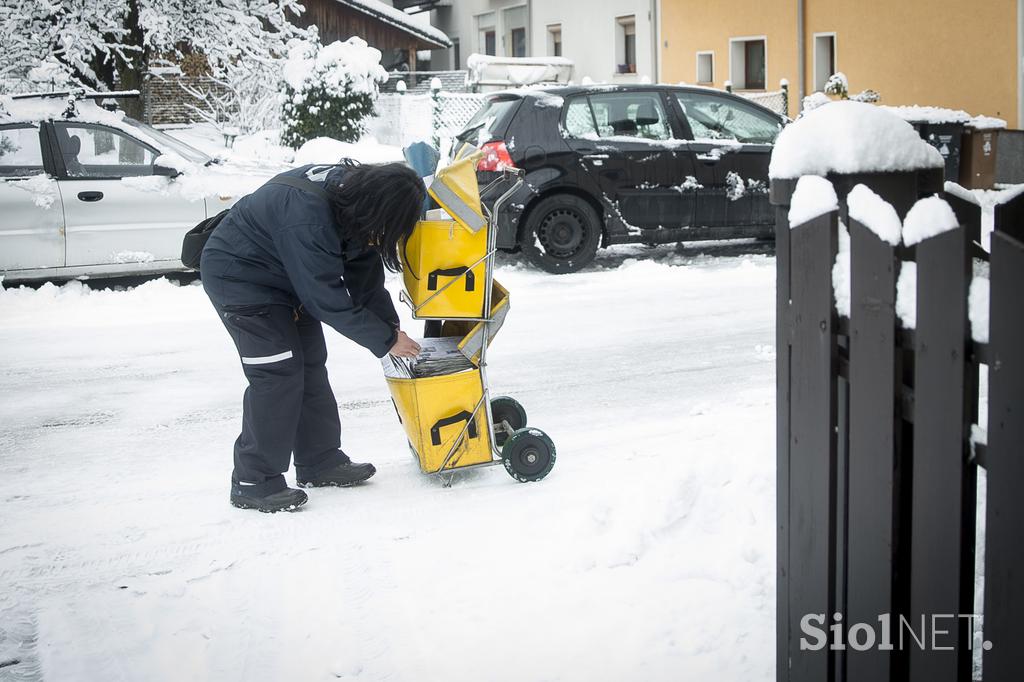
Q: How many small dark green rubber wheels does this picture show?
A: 2